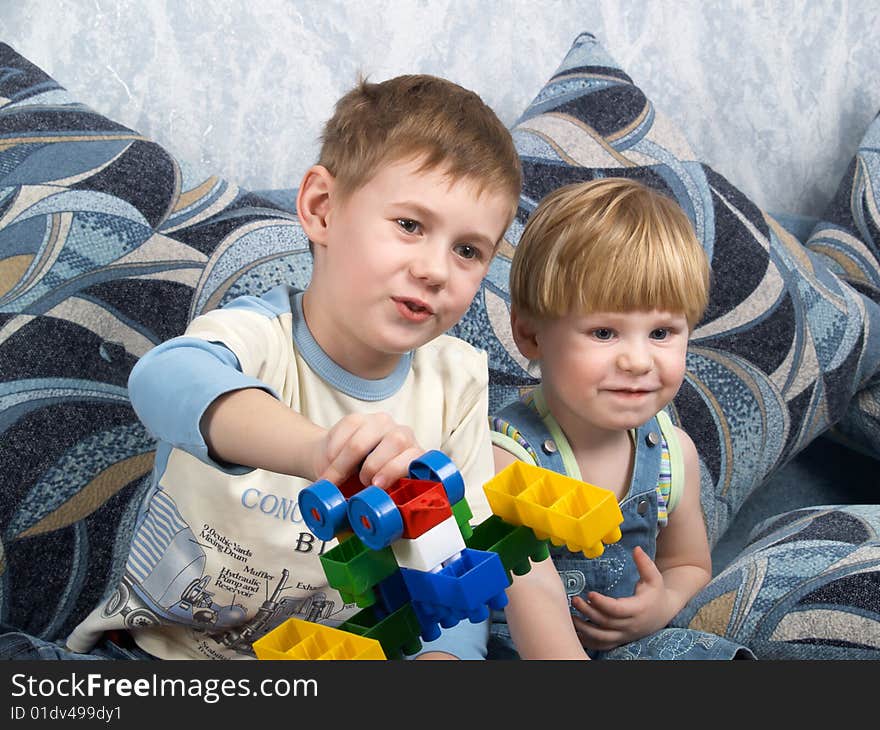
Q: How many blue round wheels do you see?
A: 3